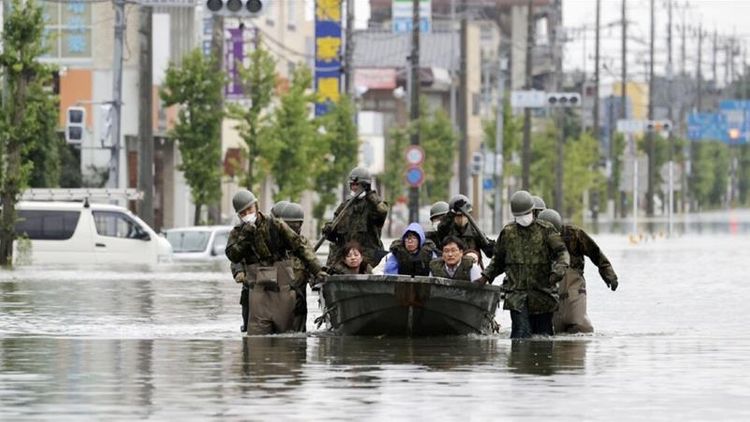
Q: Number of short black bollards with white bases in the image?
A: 0